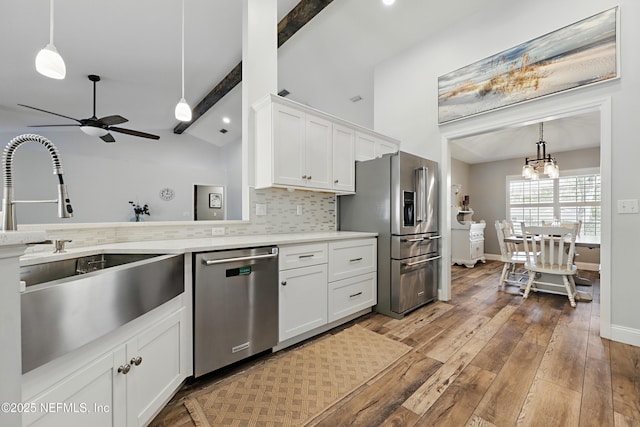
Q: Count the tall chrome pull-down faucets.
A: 1